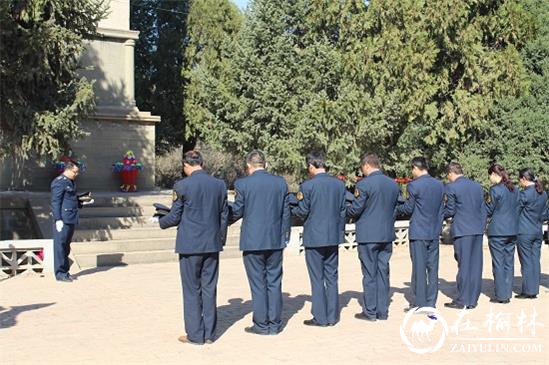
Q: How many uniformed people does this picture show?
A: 9